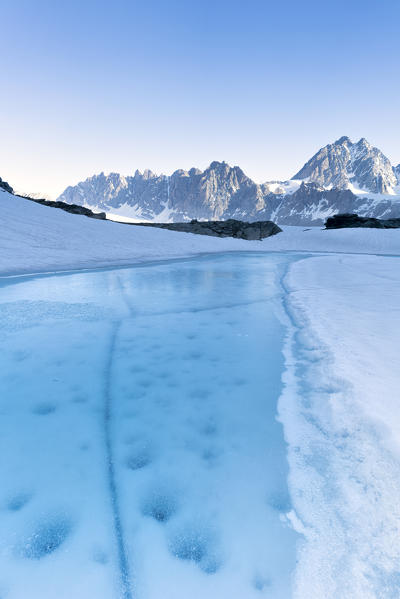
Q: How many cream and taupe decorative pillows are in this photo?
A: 0